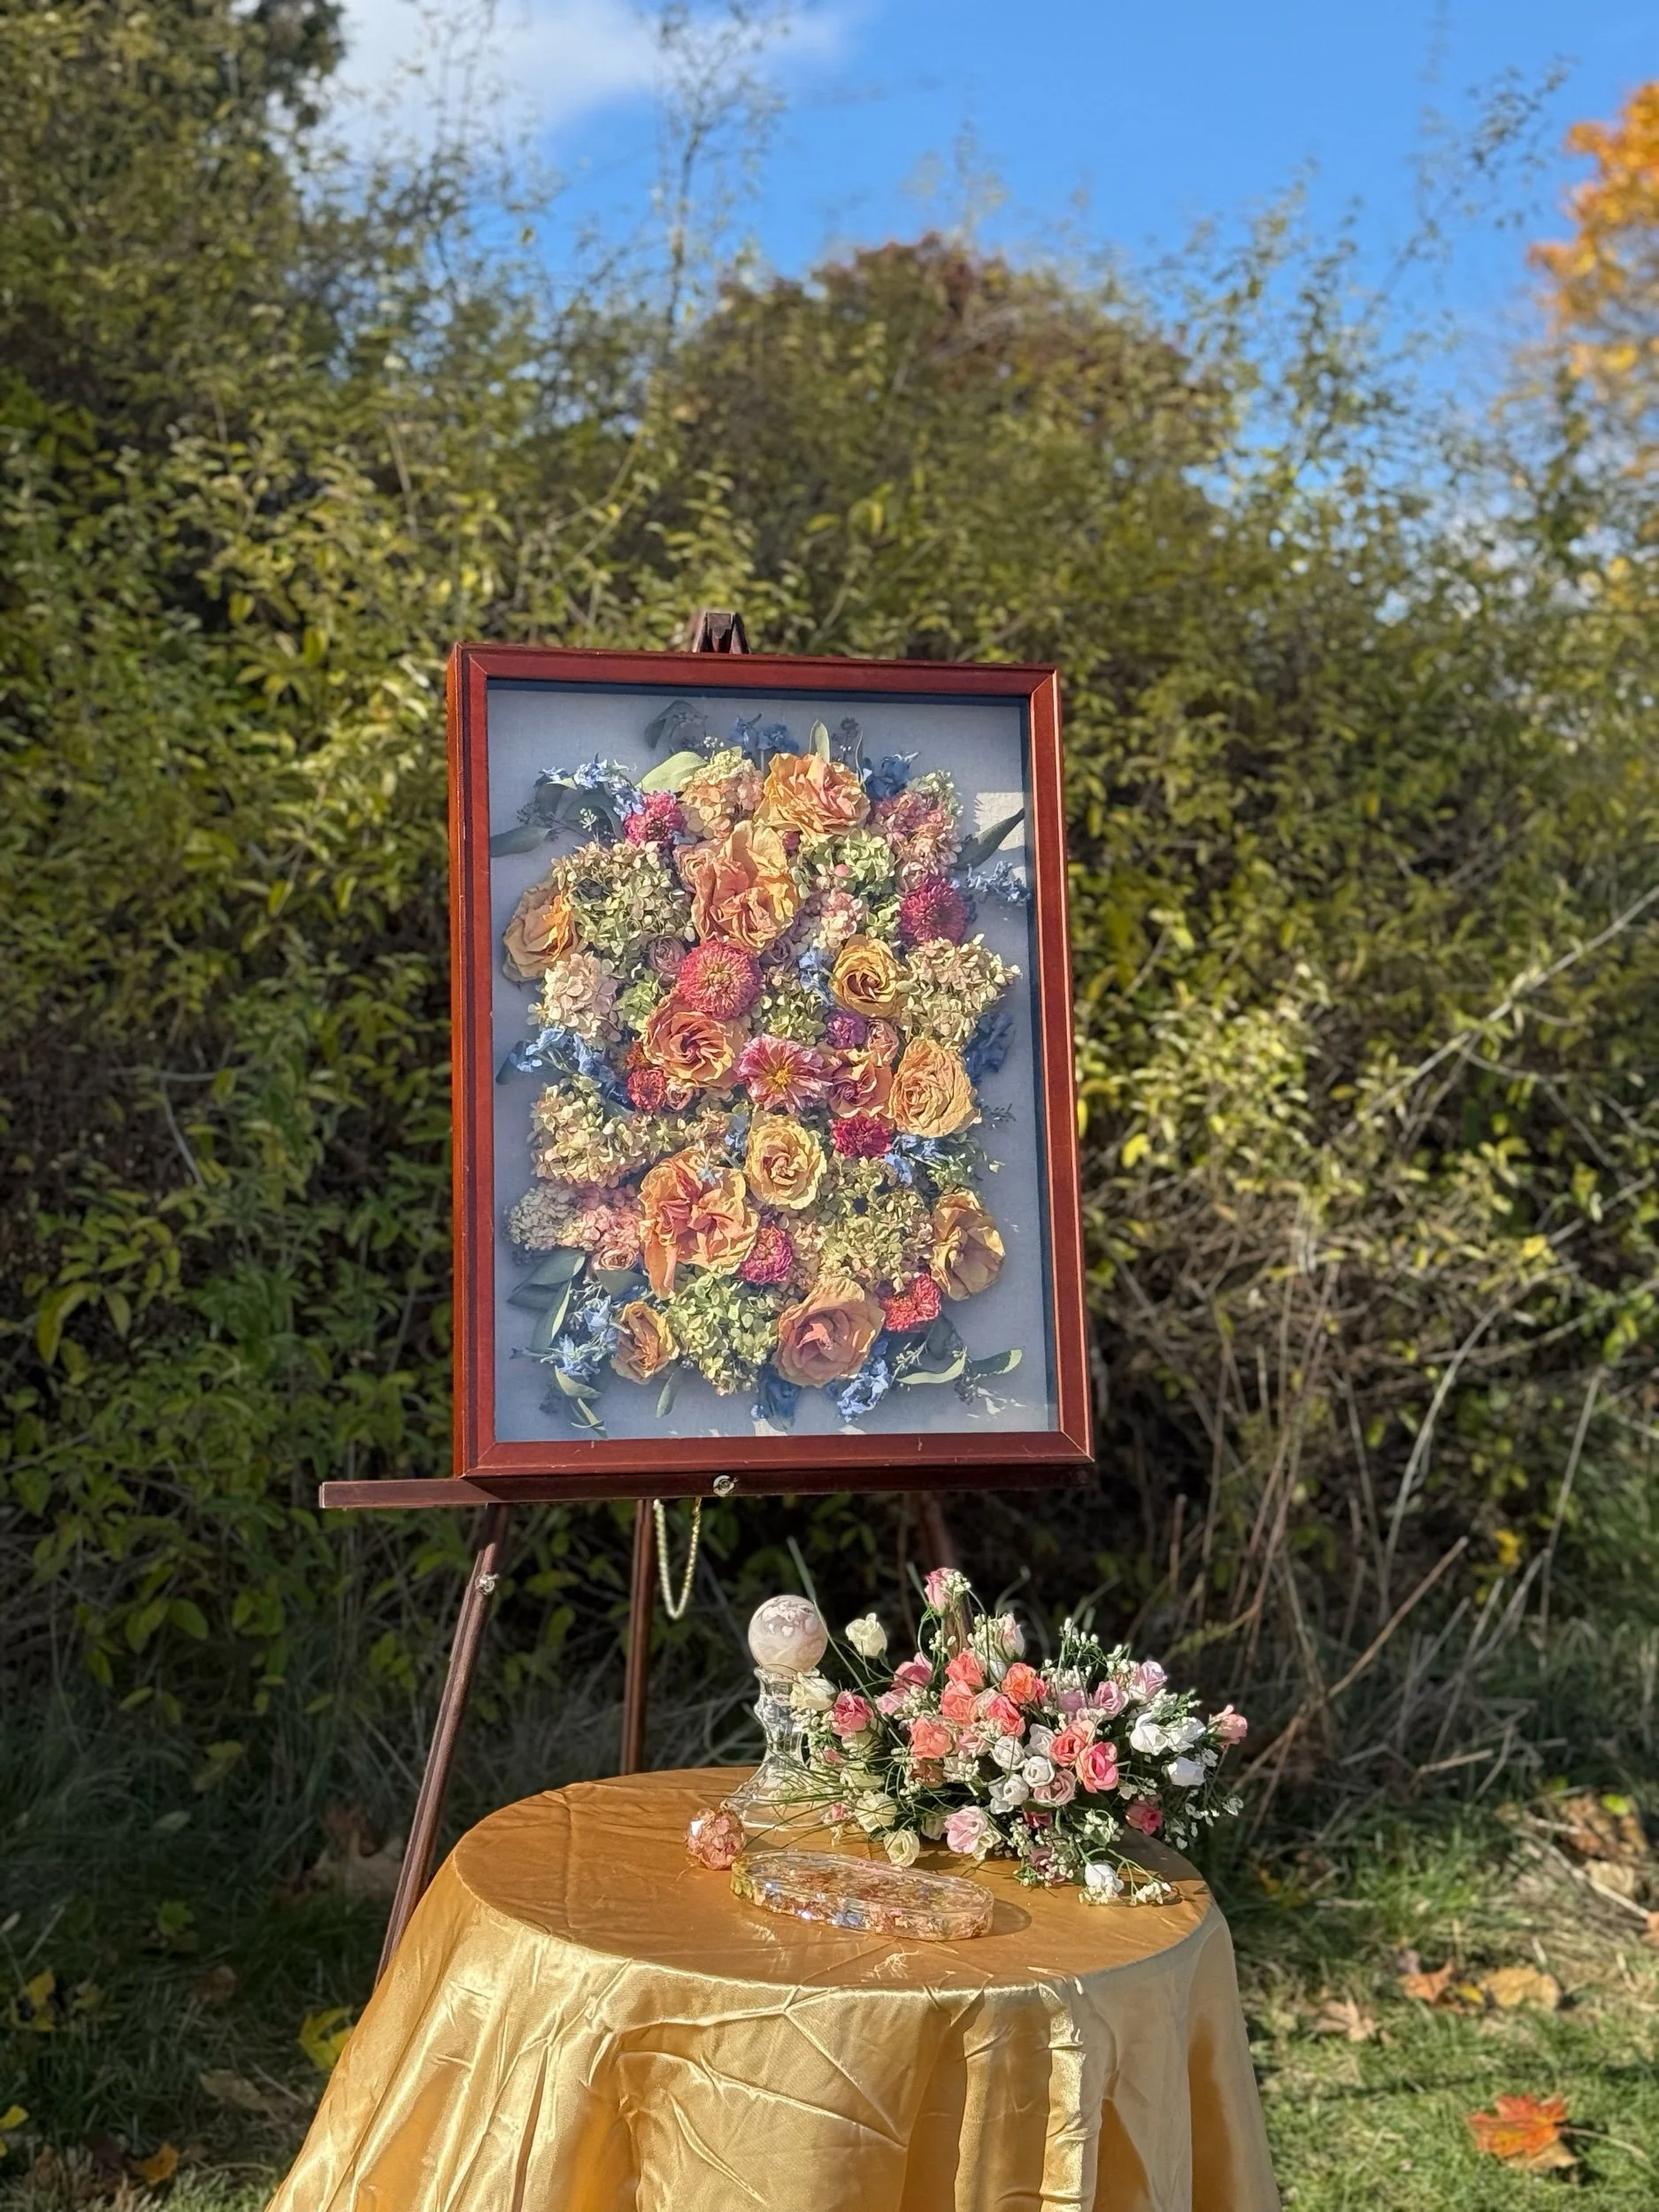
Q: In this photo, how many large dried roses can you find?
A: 12